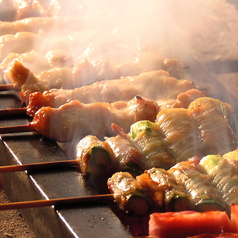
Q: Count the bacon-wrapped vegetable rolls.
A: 10